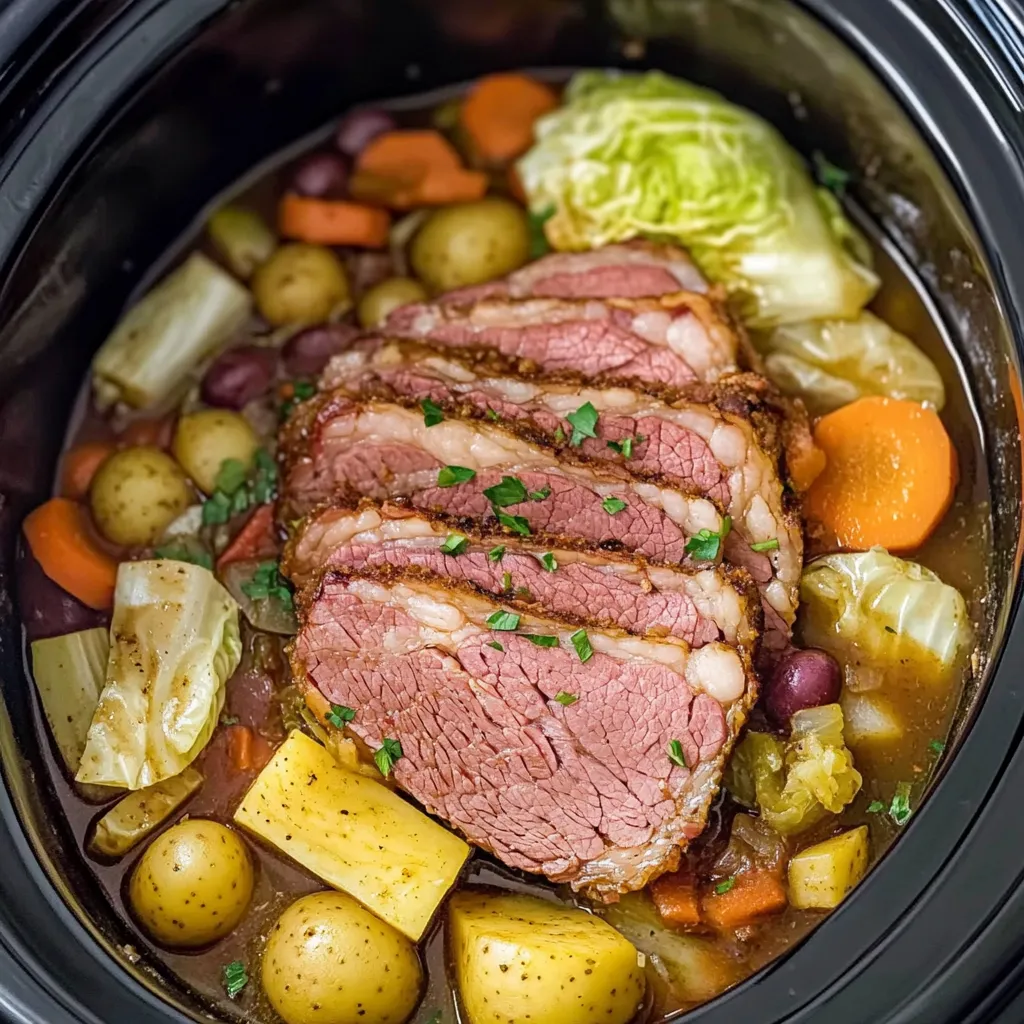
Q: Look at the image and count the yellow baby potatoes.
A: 7